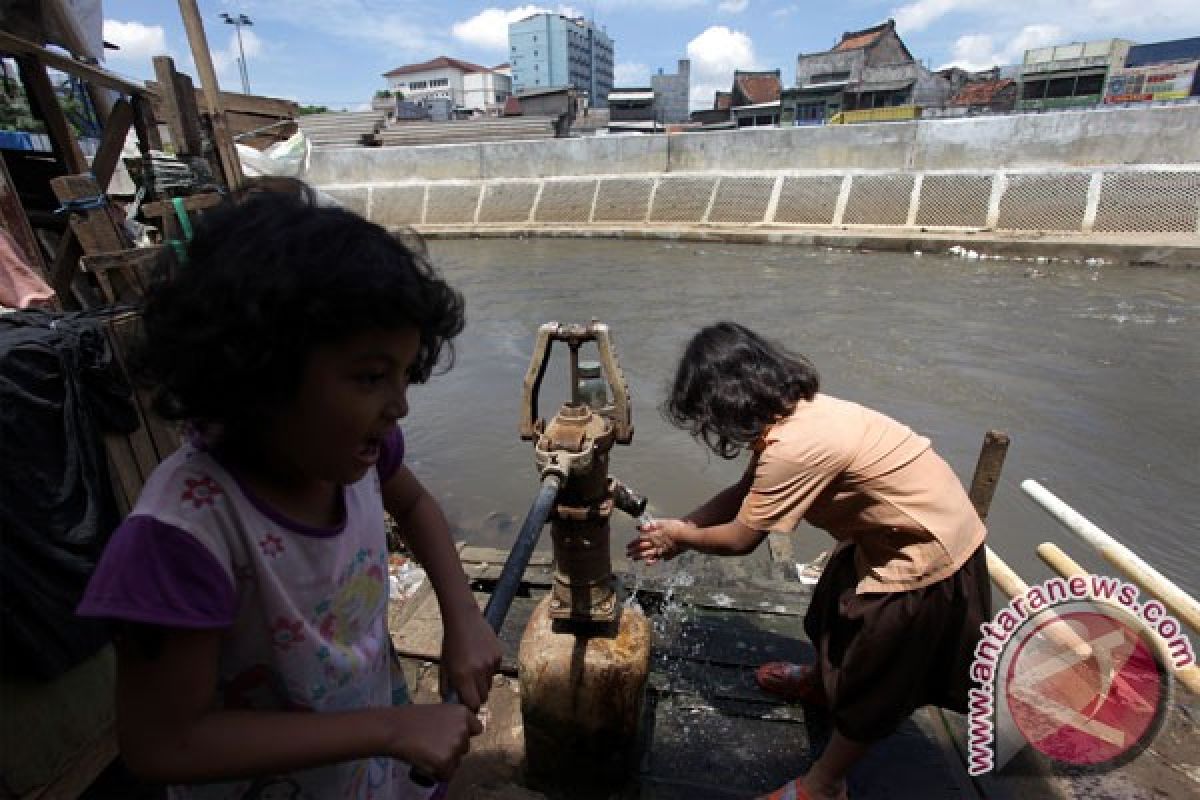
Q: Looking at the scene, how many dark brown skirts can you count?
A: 1